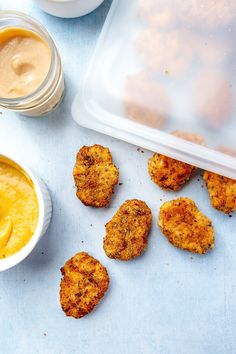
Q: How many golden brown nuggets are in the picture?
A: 6